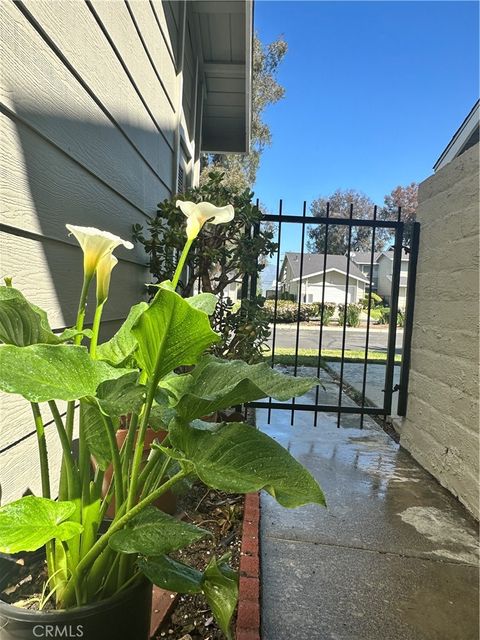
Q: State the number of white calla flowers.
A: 3